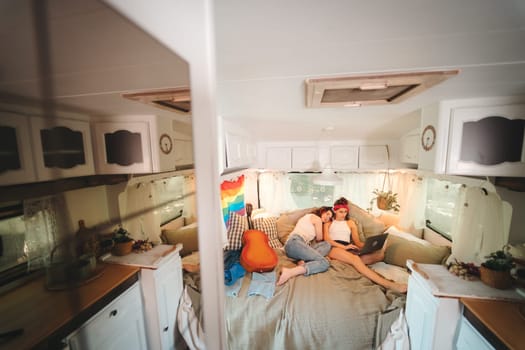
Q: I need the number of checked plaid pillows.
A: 2